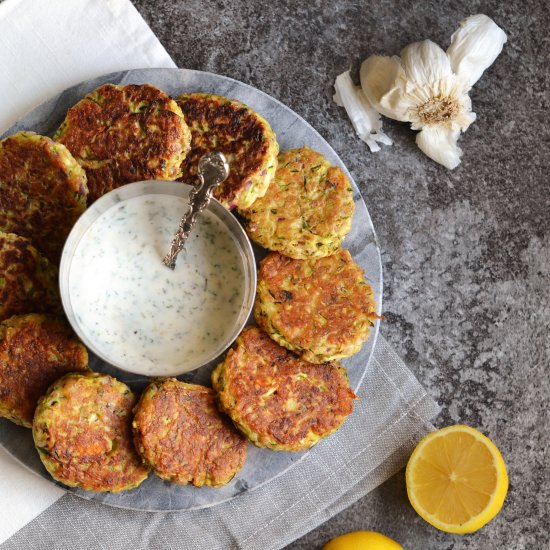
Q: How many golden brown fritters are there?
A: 10